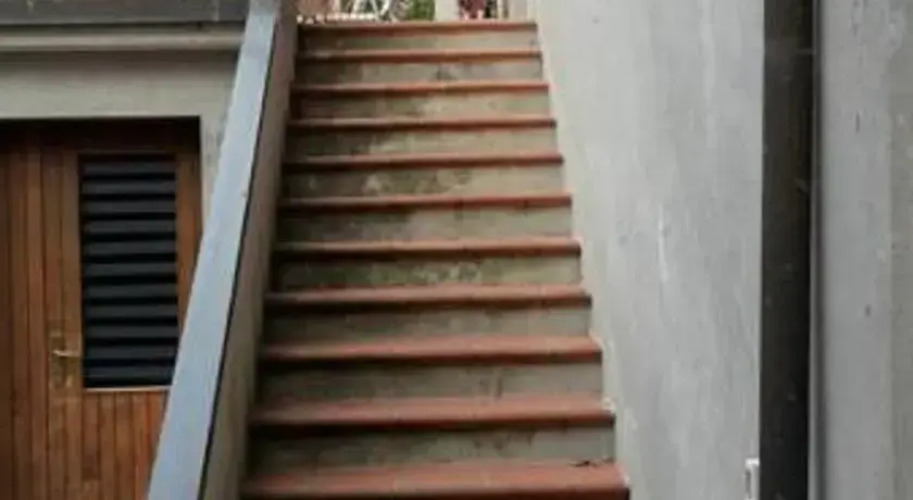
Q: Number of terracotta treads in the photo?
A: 11